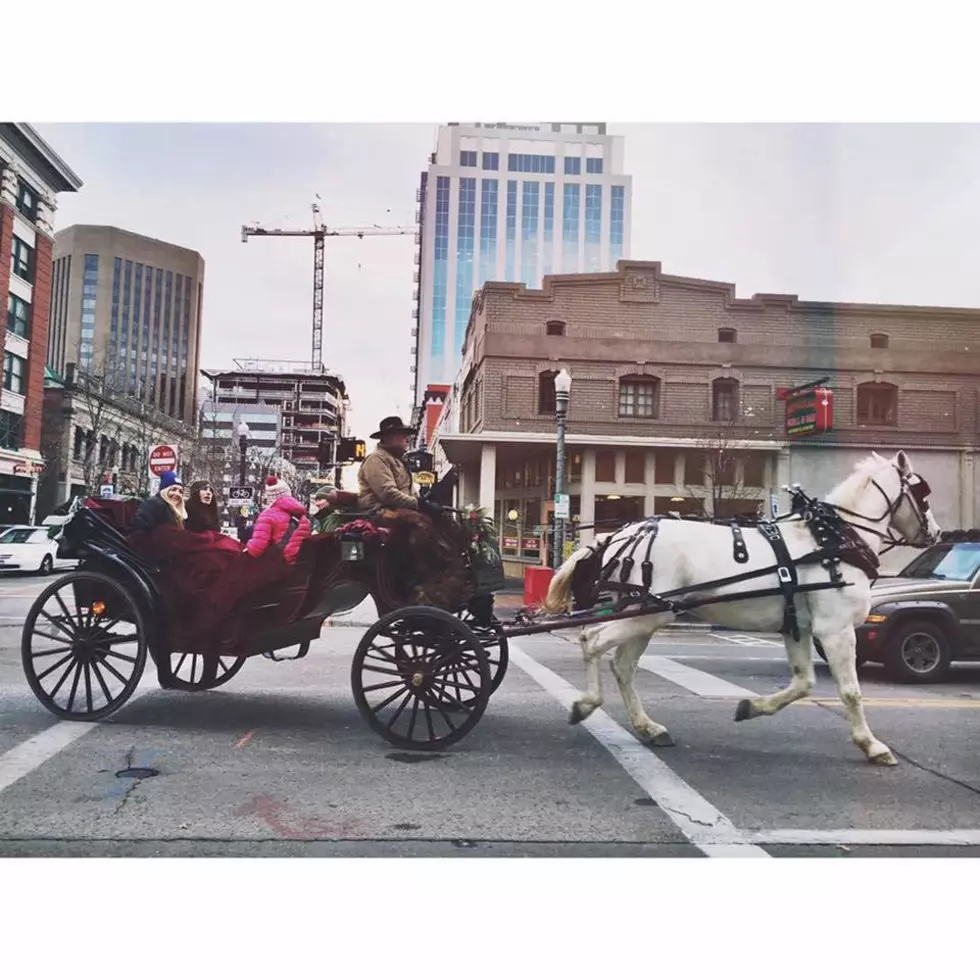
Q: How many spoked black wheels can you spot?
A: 4